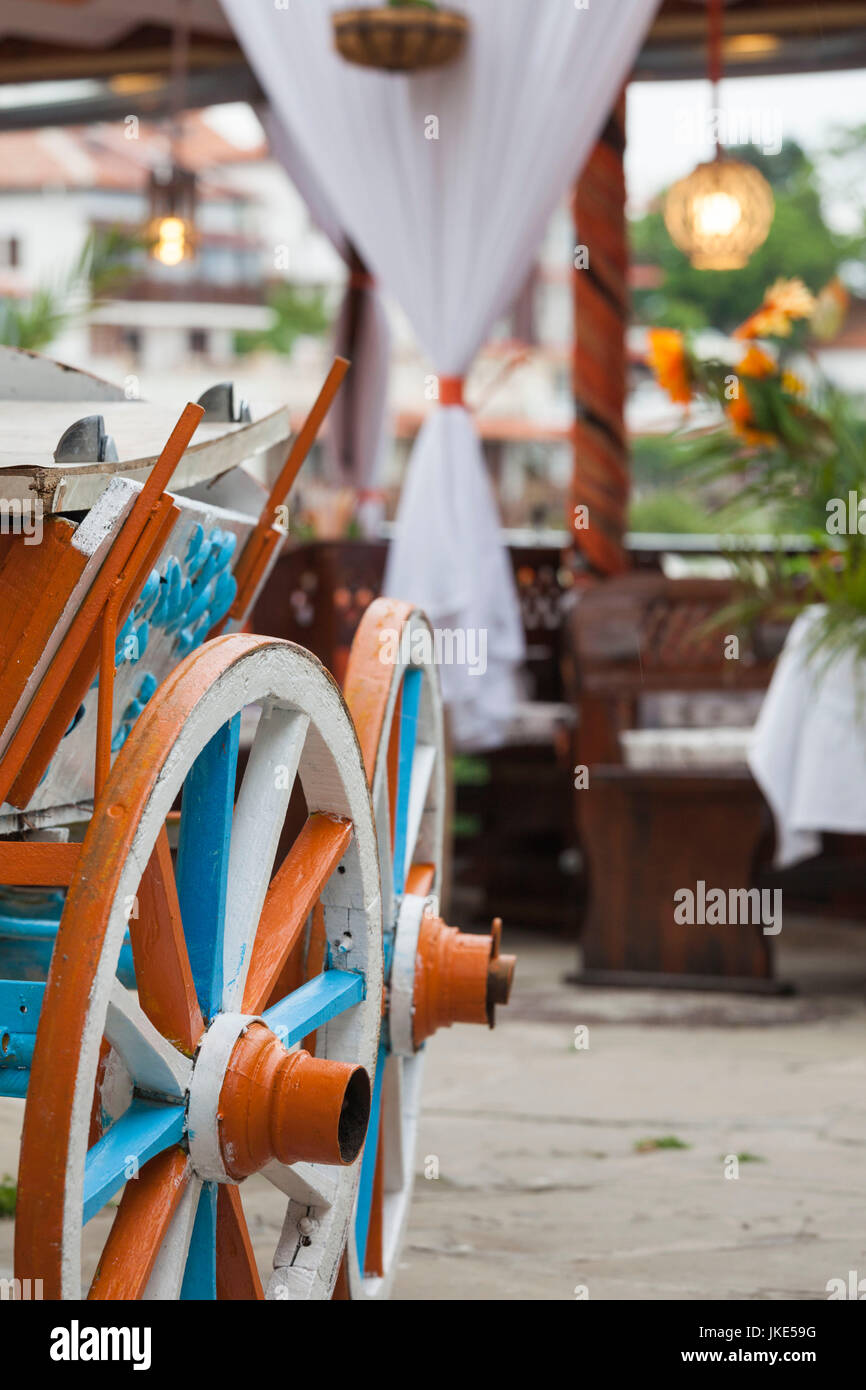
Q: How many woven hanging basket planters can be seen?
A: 1